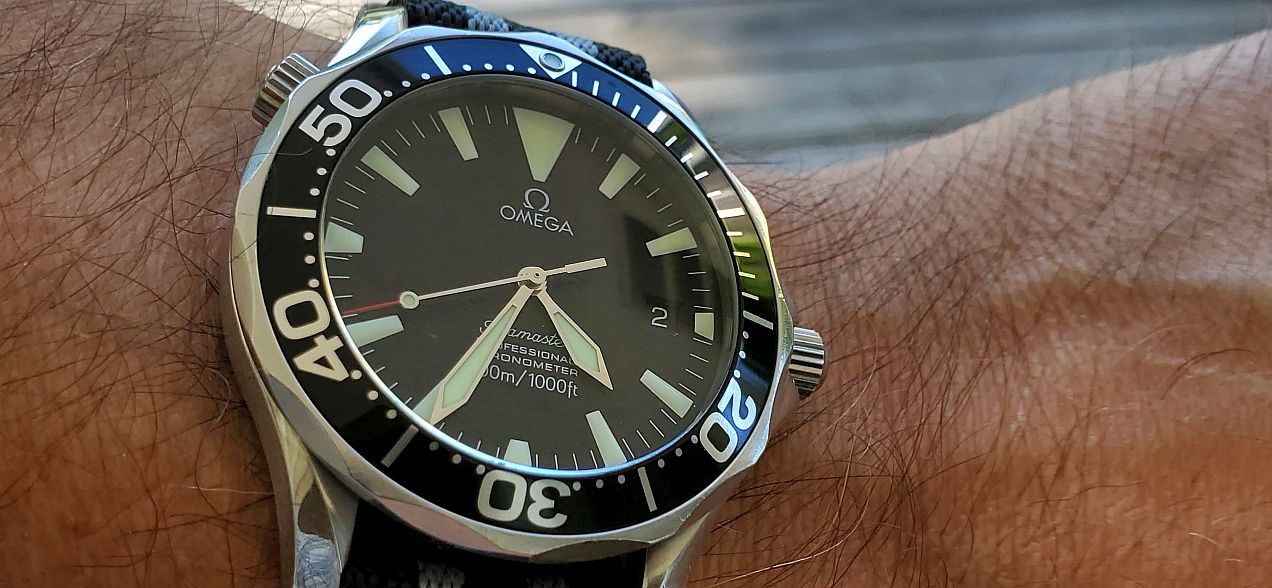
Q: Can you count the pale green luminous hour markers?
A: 12